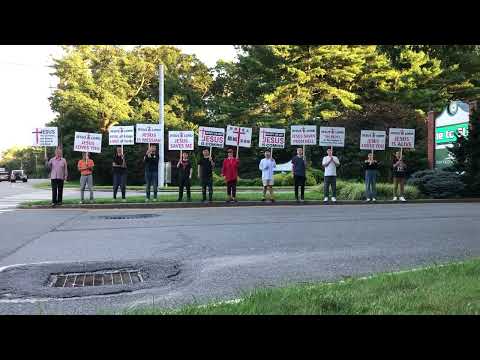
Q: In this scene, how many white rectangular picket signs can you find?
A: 12